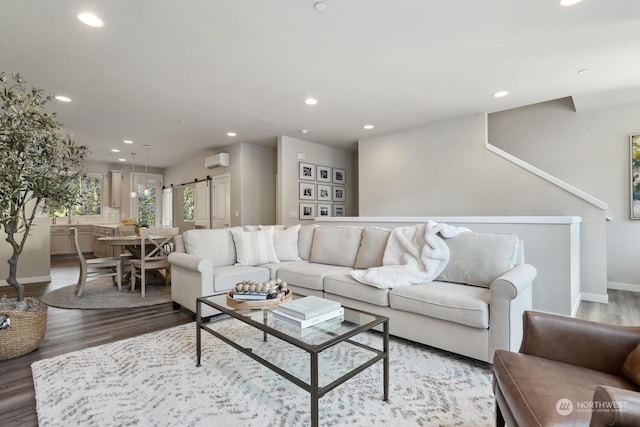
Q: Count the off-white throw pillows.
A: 2